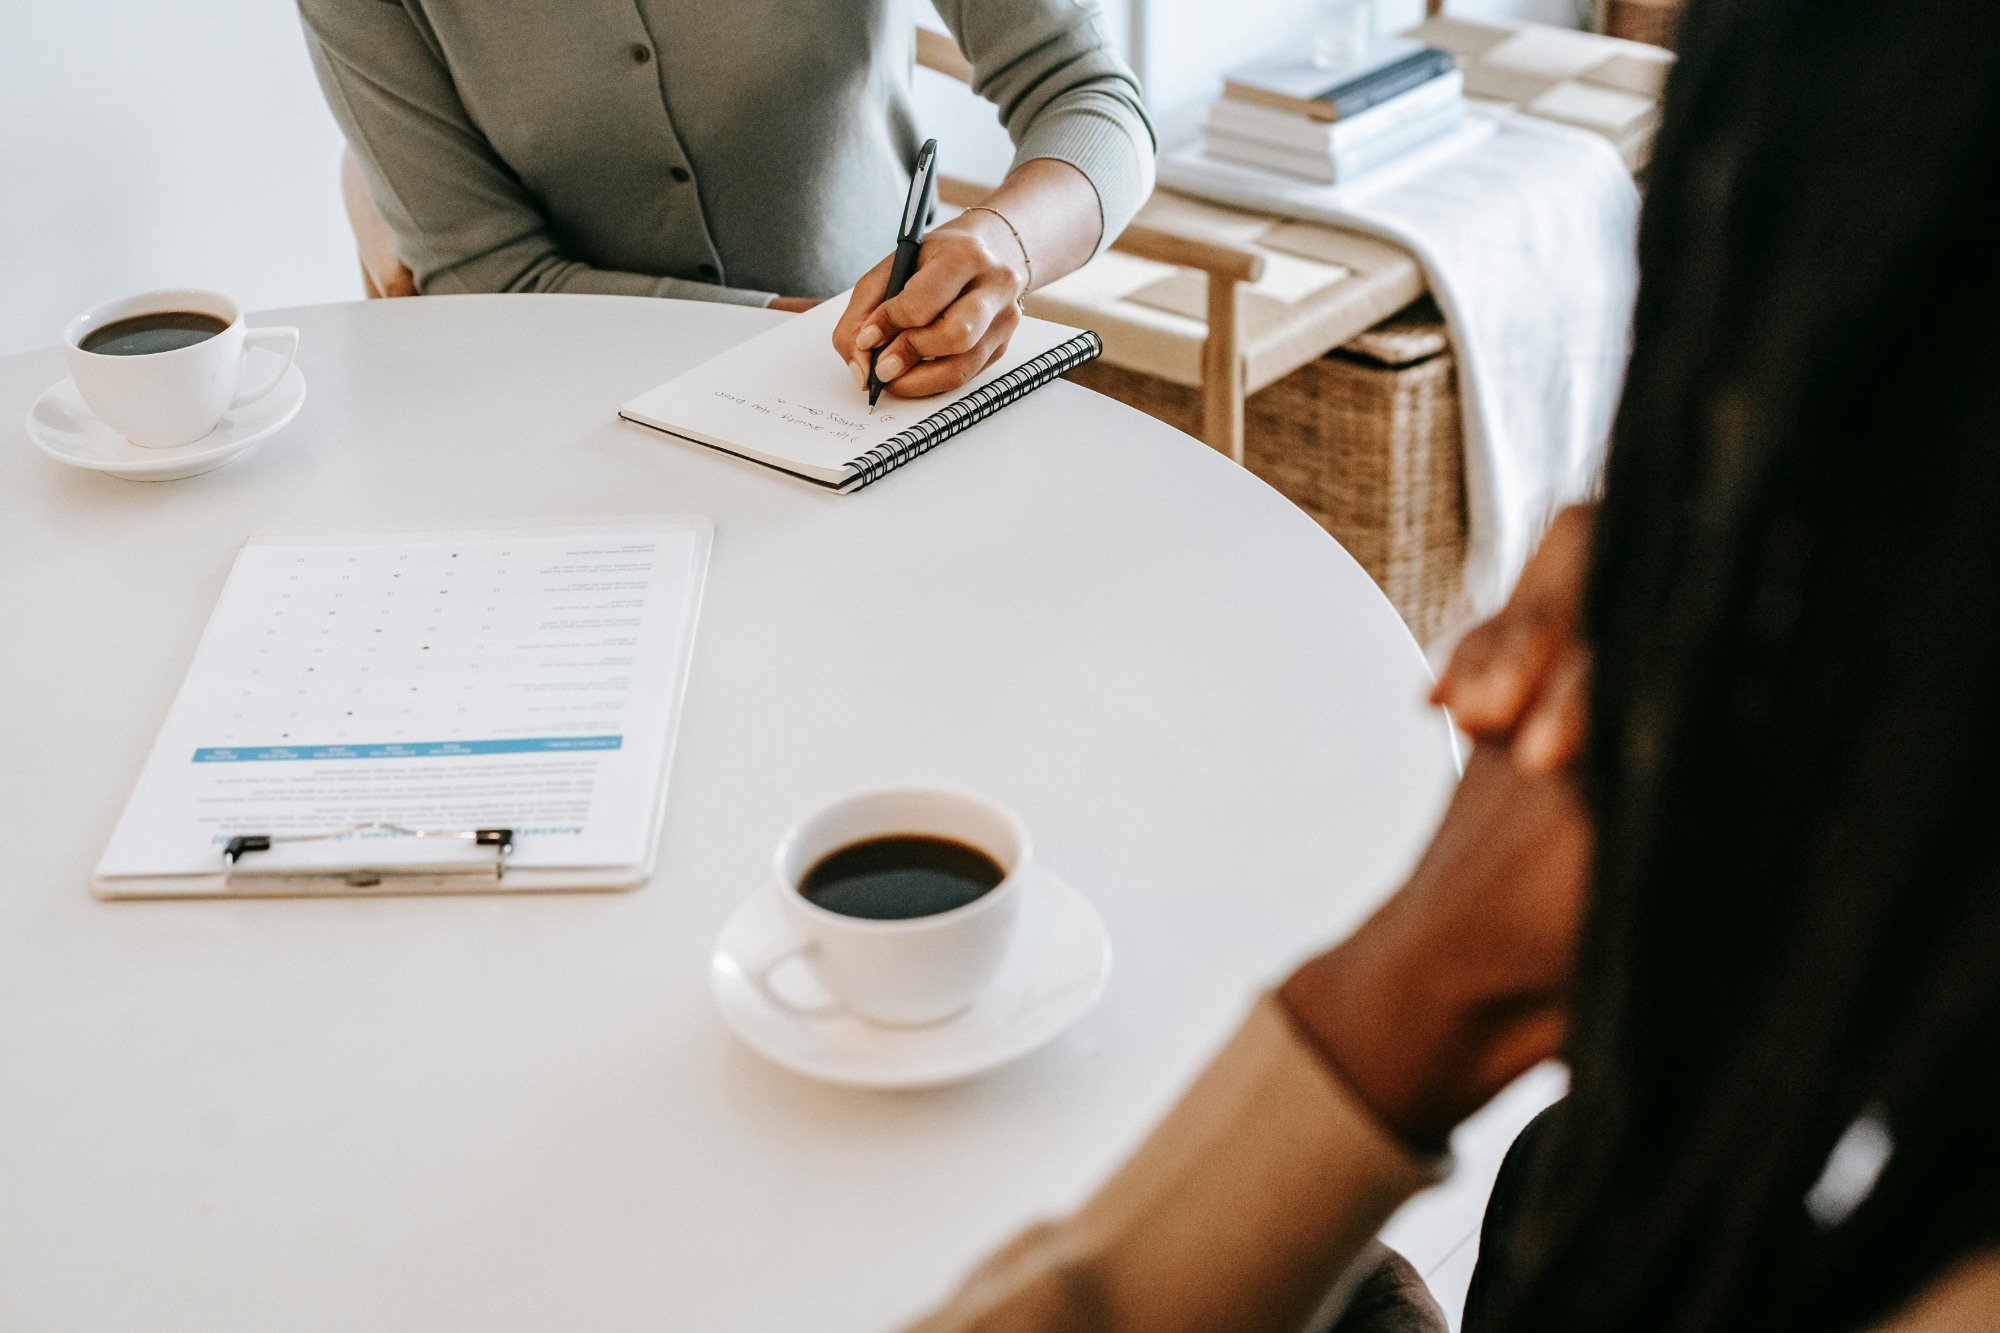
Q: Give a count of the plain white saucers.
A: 2